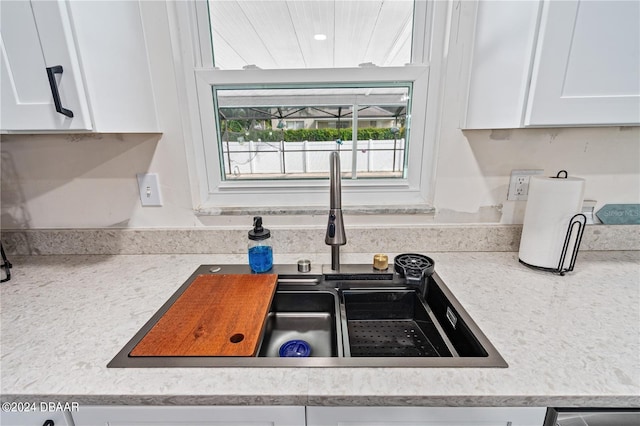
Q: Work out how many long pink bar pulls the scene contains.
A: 0